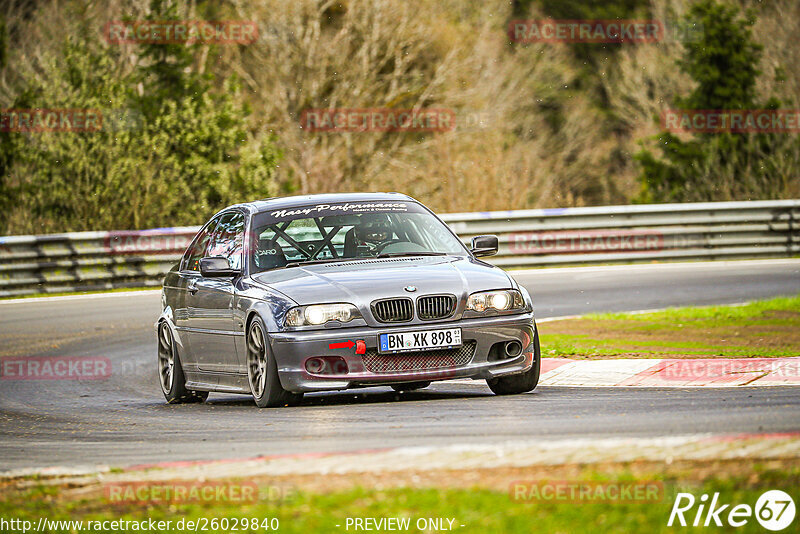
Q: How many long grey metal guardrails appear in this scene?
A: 1